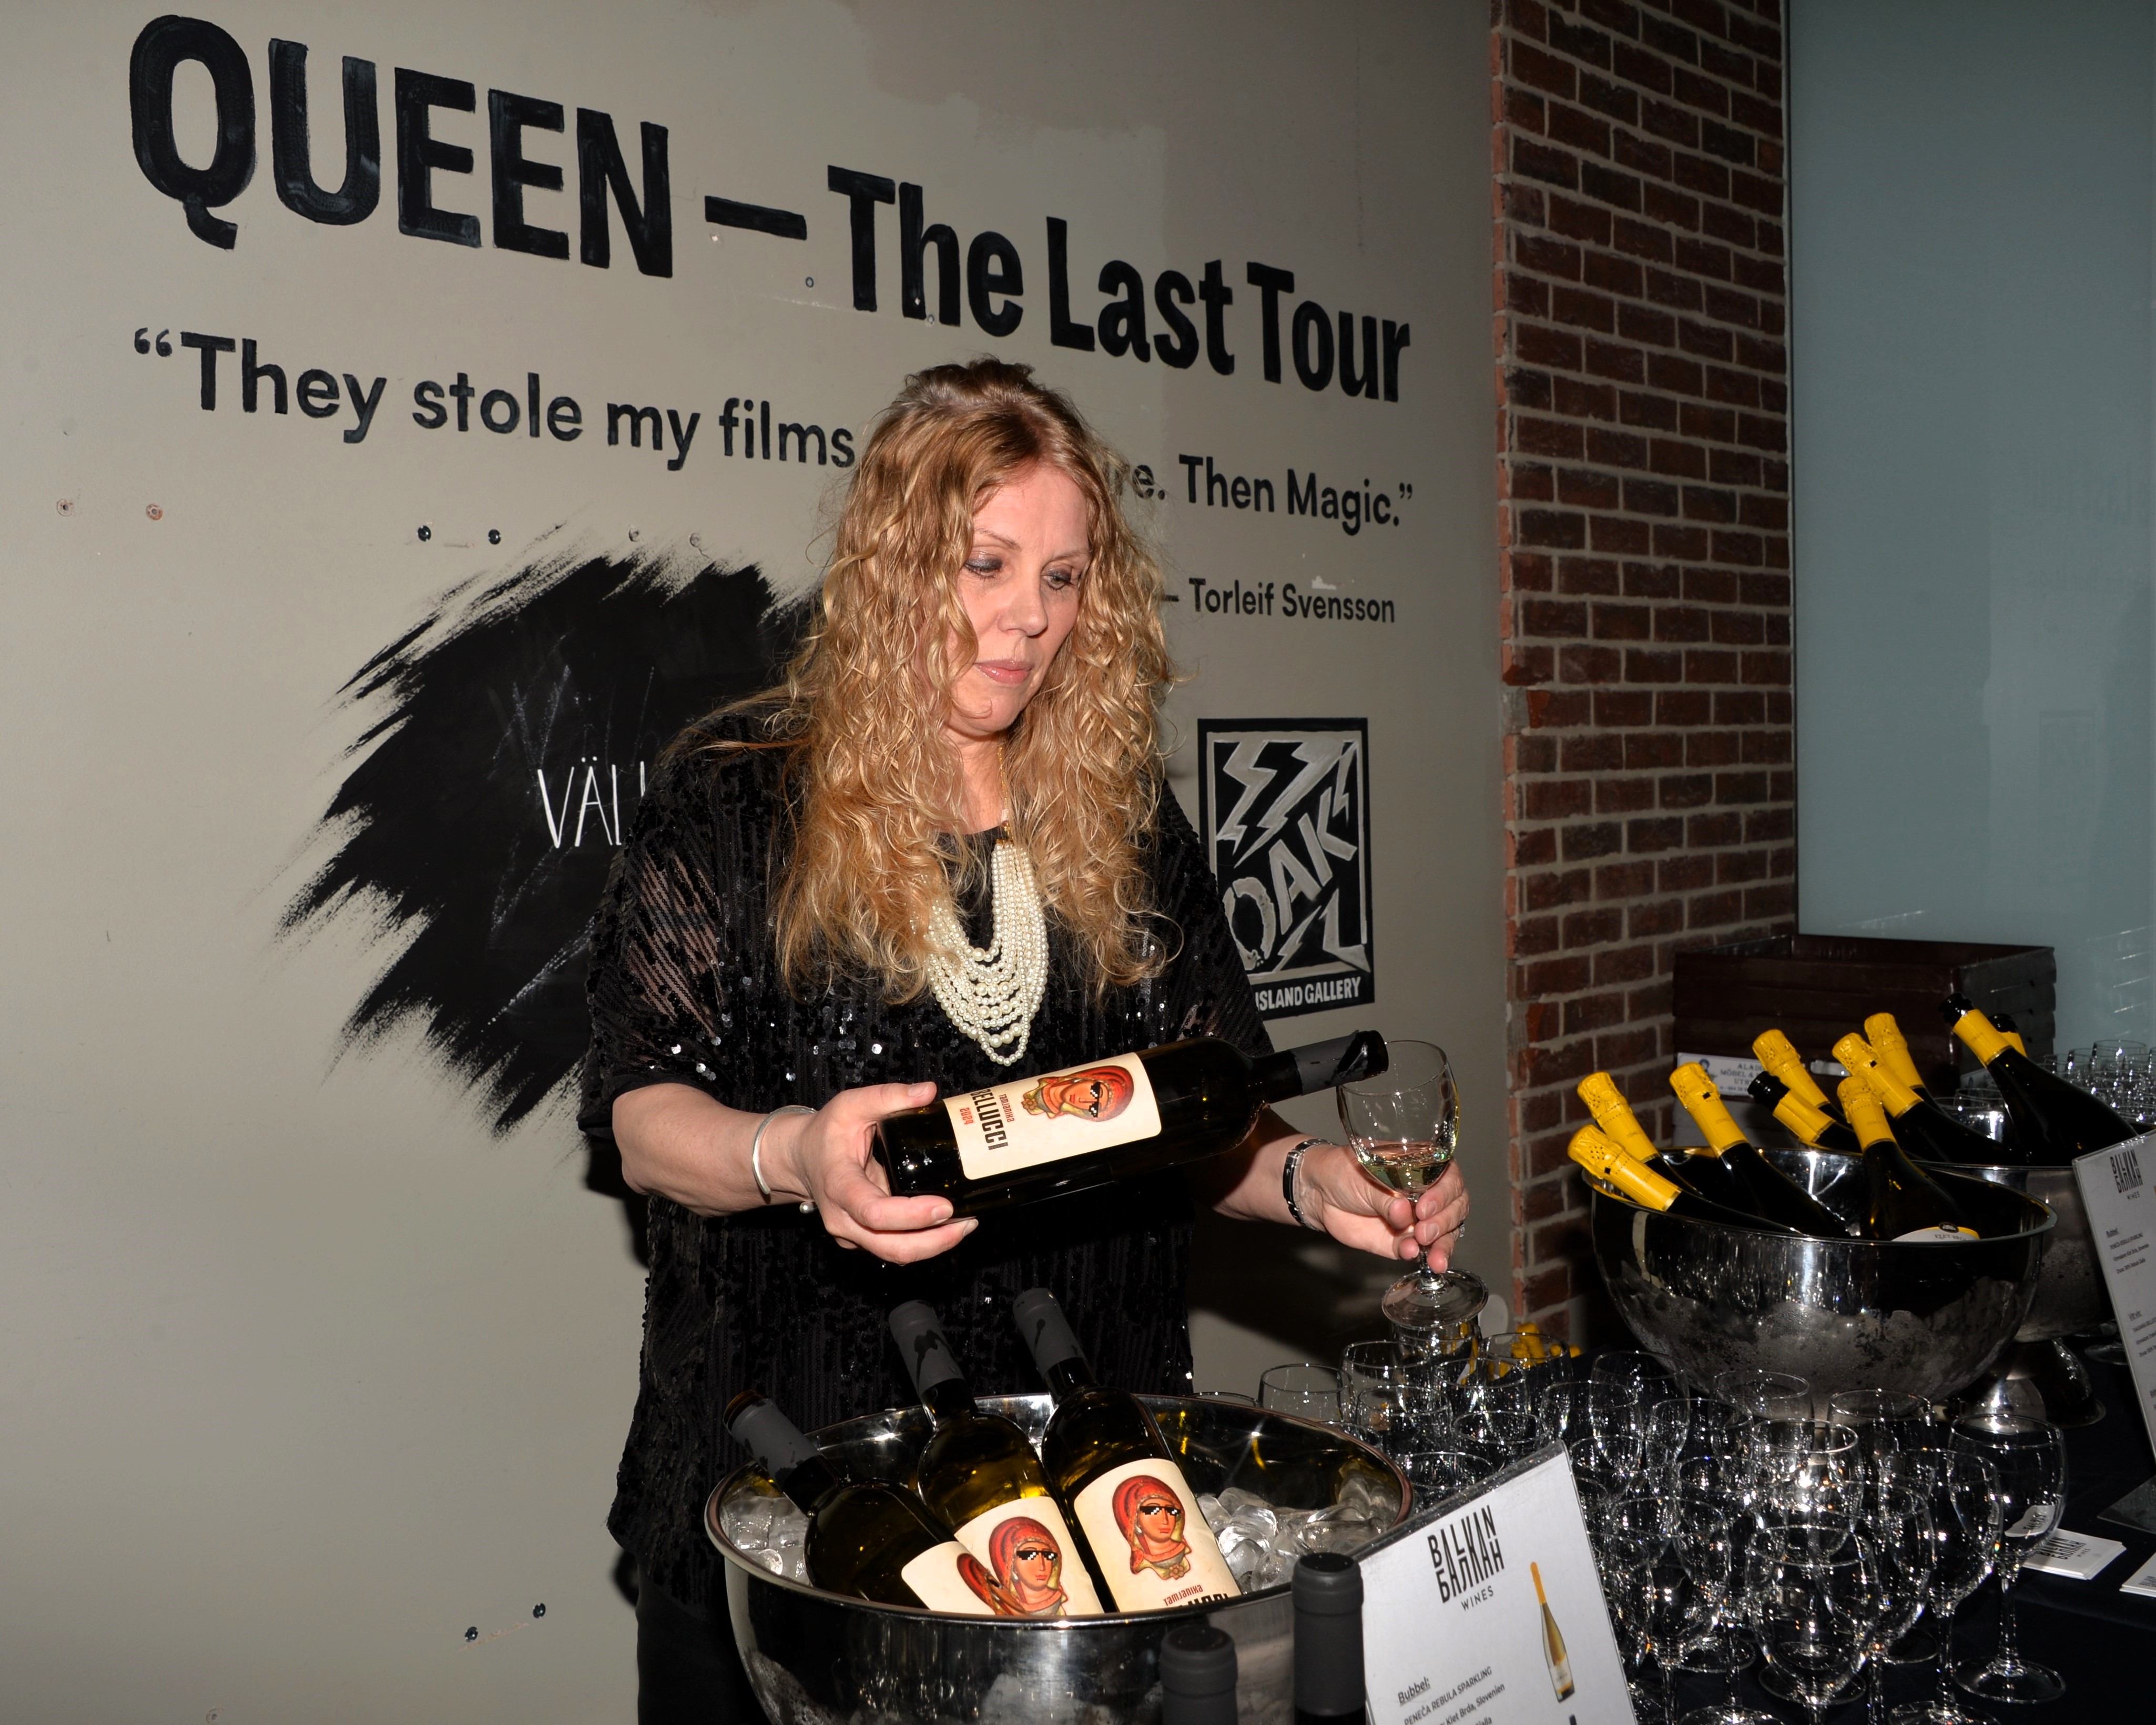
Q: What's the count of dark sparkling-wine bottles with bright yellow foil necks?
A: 10